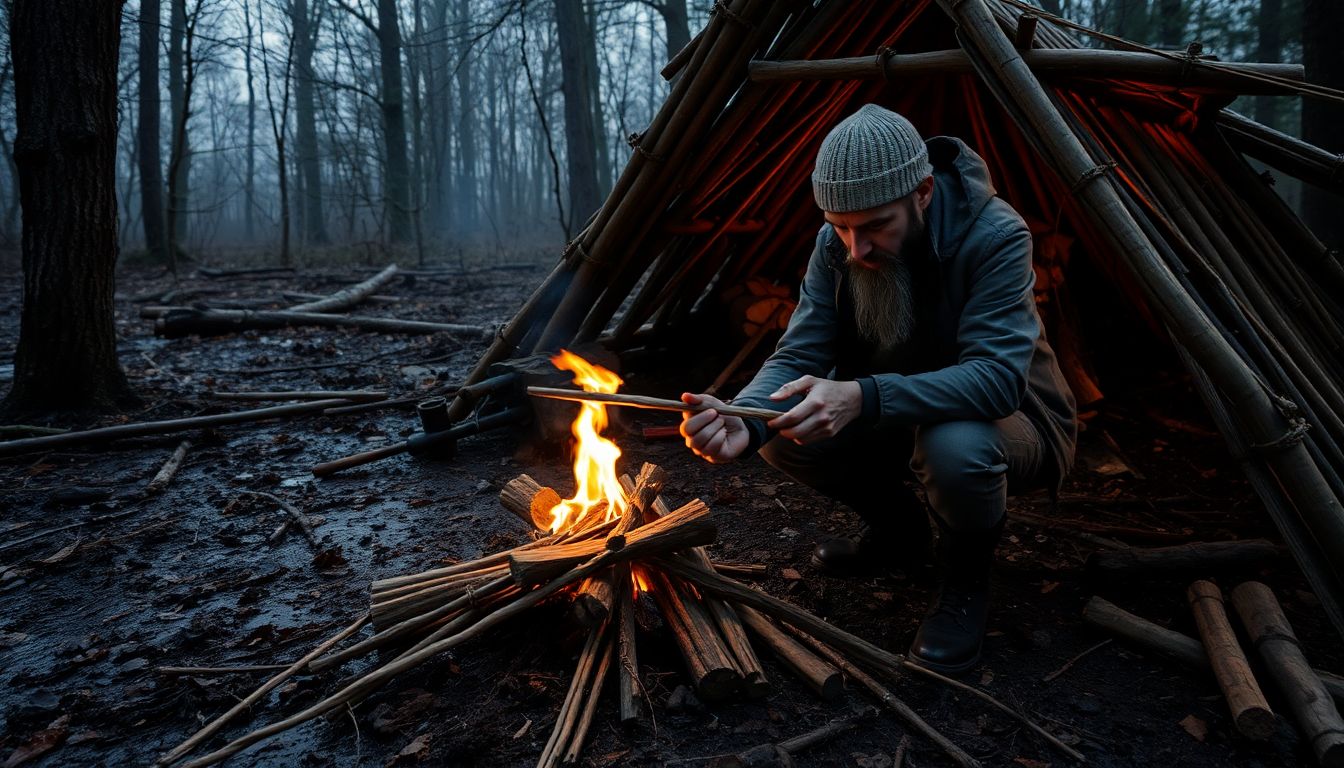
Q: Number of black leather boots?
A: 2